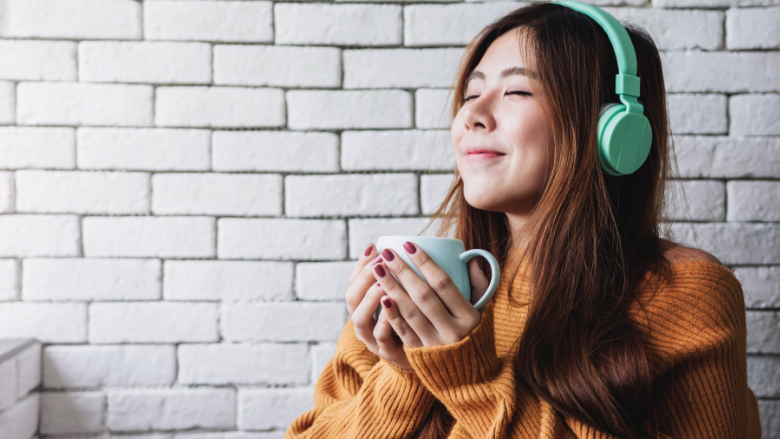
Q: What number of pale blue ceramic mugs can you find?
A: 1